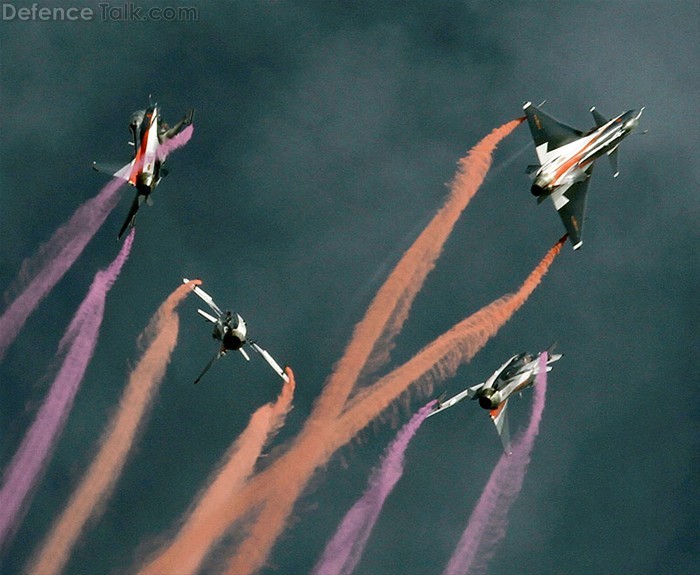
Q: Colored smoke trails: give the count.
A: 8